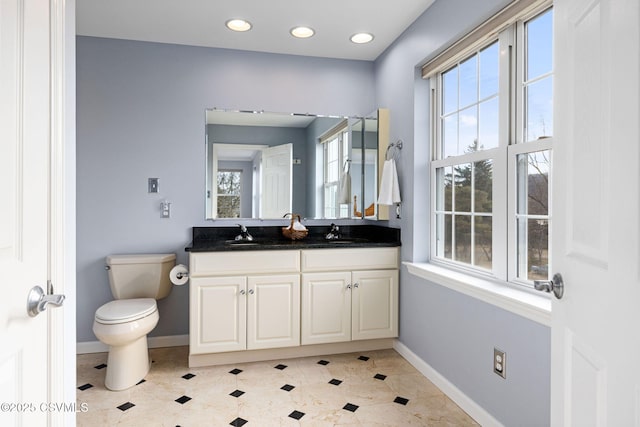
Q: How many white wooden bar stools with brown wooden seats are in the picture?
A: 0